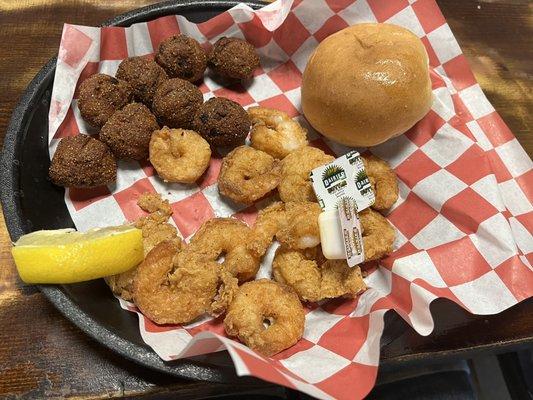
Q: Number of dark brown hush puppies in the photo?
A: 8